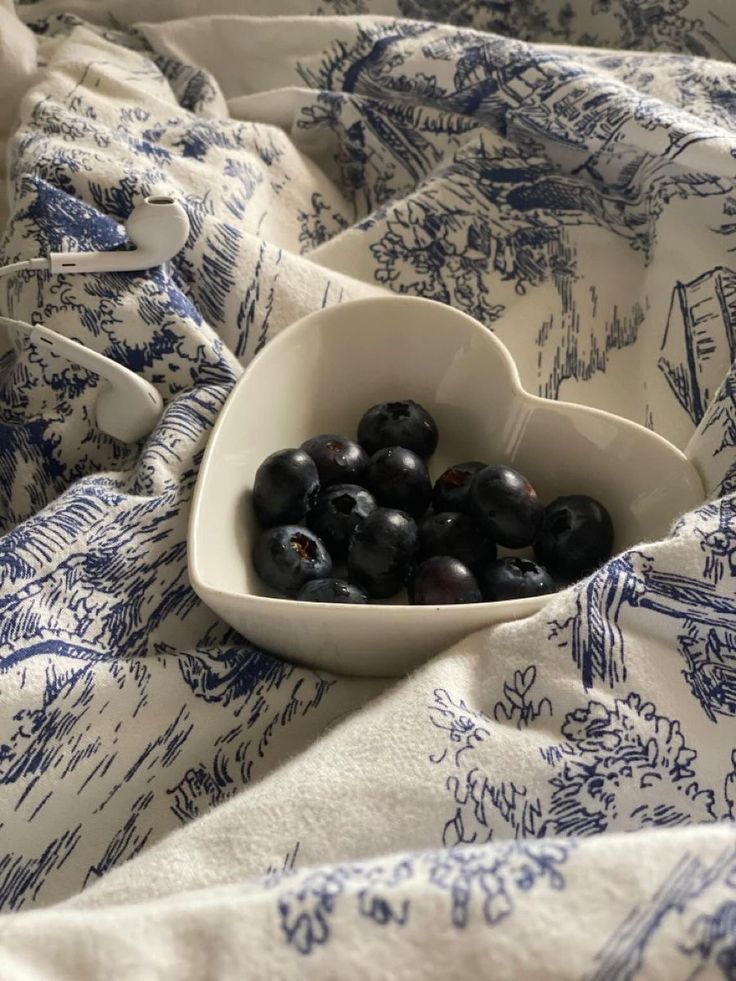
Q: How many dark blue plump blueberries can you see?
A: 14